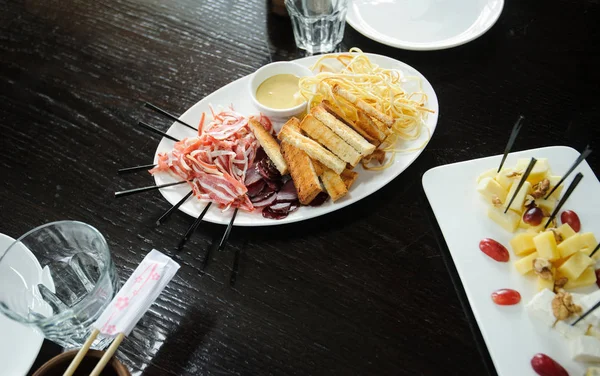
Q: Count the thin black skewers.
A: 13